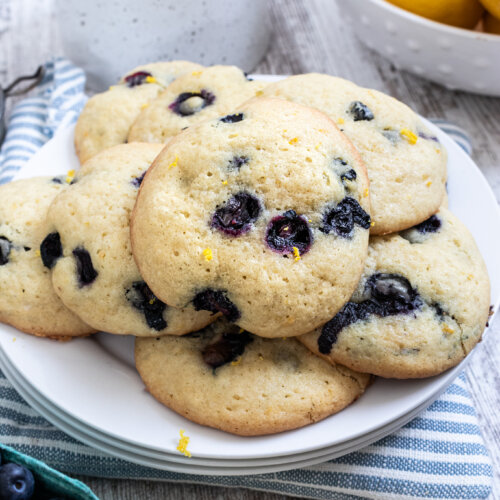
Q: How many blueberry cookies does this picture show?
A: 8